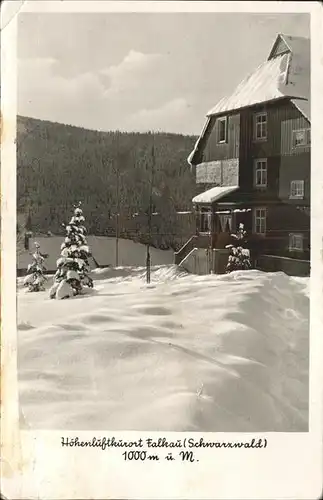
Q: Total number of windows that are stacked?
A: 3